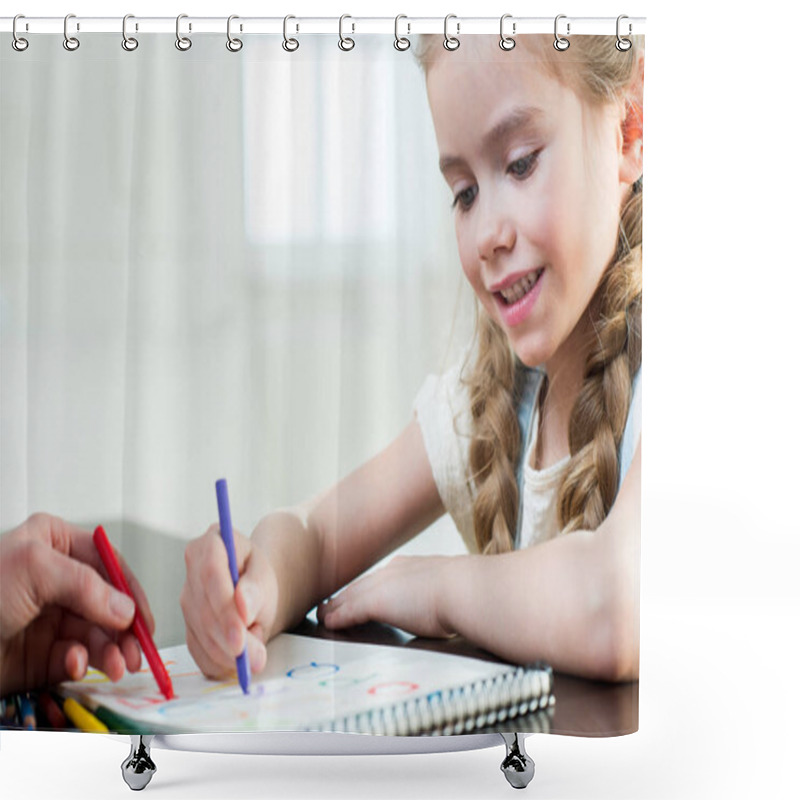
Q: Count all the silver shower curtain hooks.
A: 12